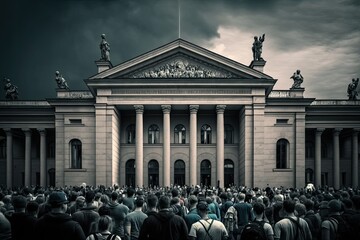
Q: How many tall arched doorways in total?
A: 5